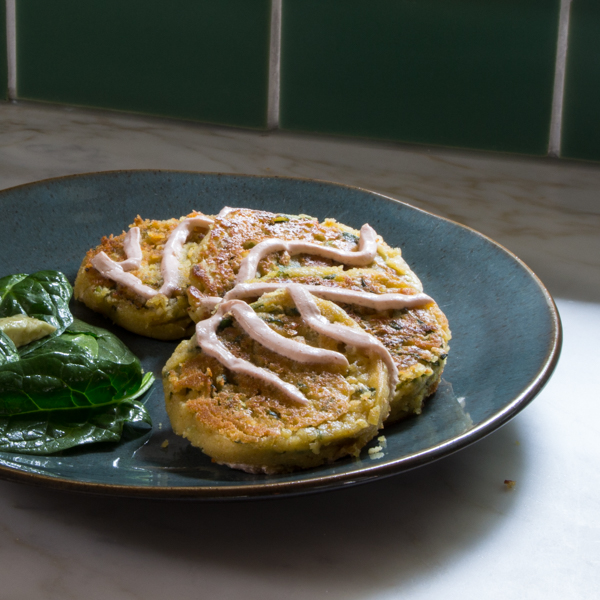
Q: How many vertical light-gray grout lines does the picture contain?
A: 3